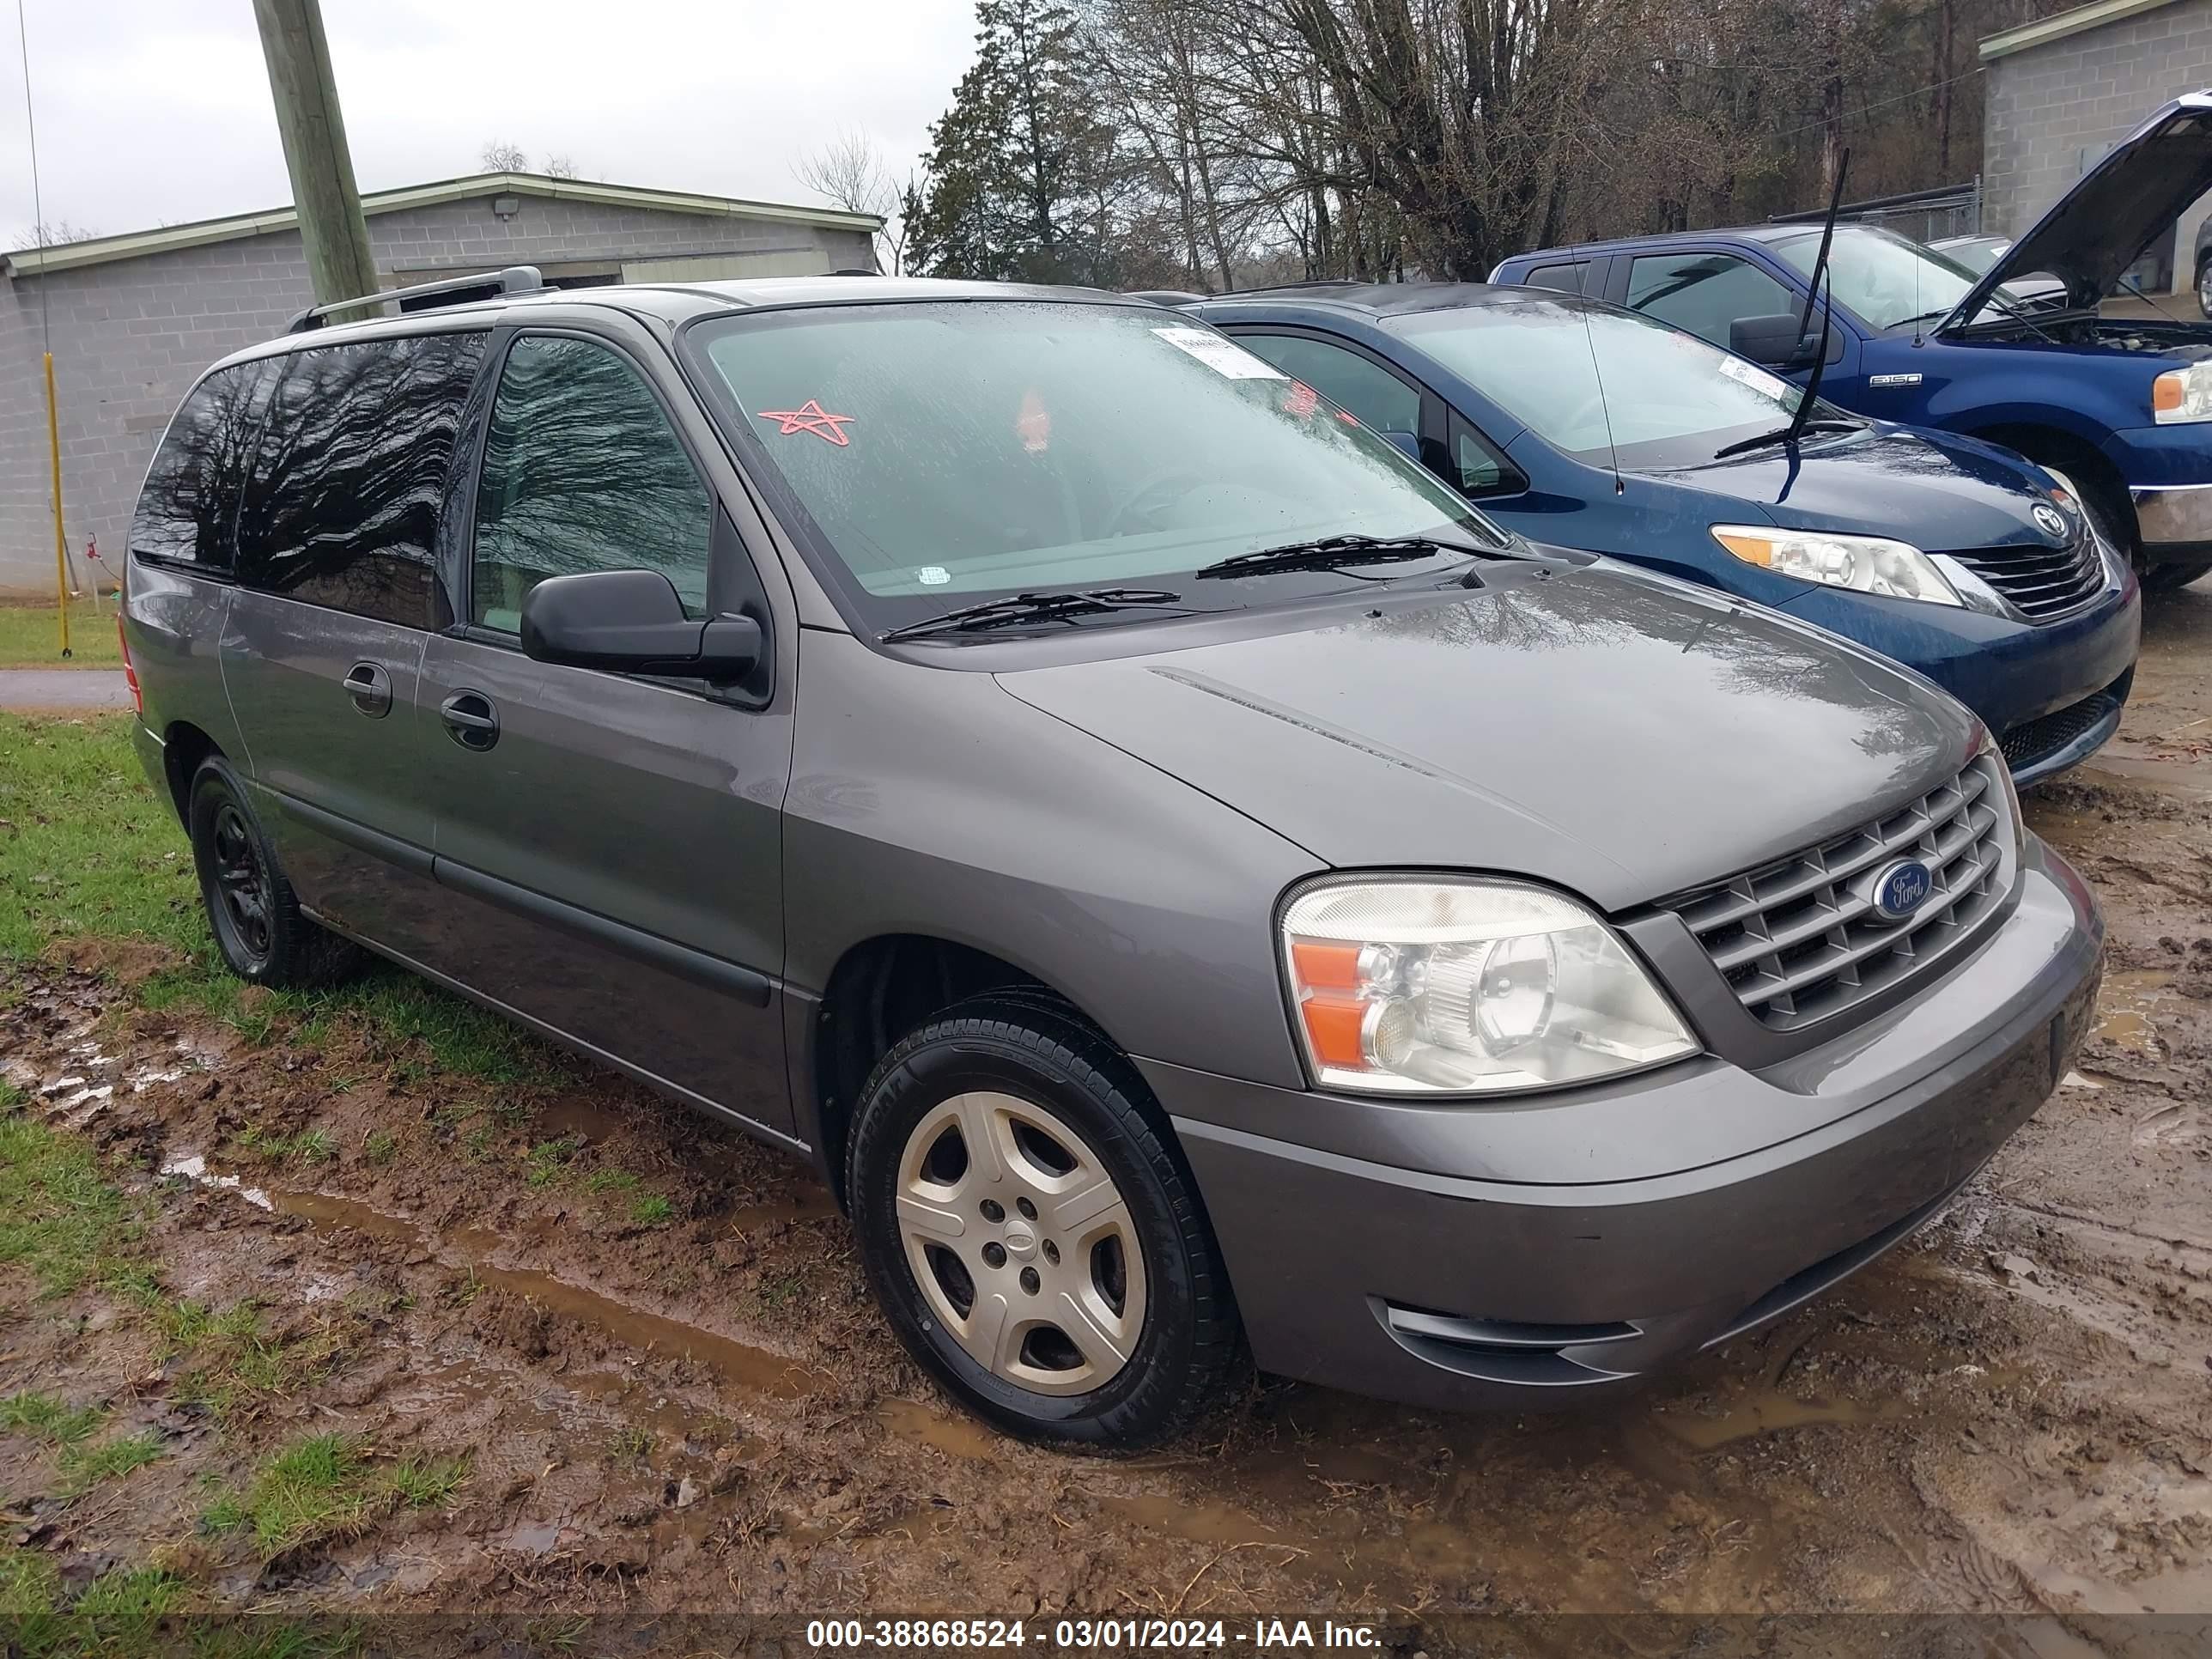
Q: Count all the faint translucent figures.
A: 0